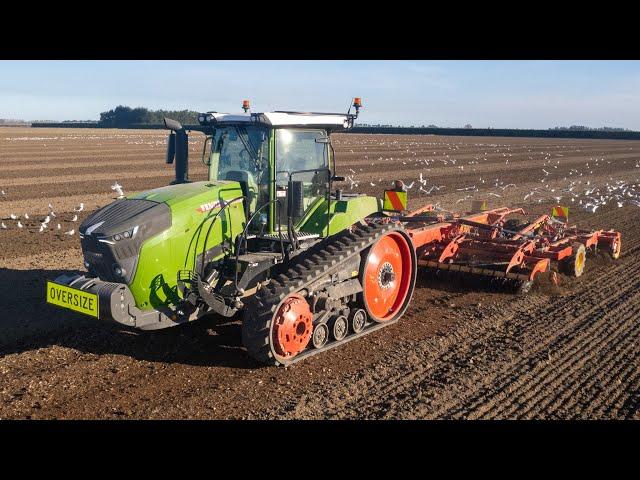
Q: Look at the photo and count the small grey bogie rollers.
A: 3